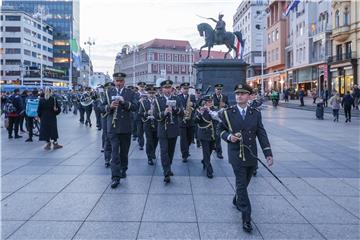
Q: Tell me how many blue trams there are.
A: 1